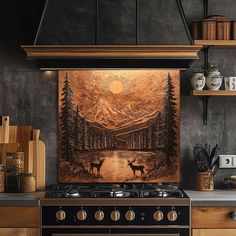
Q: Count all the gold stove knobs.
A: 7